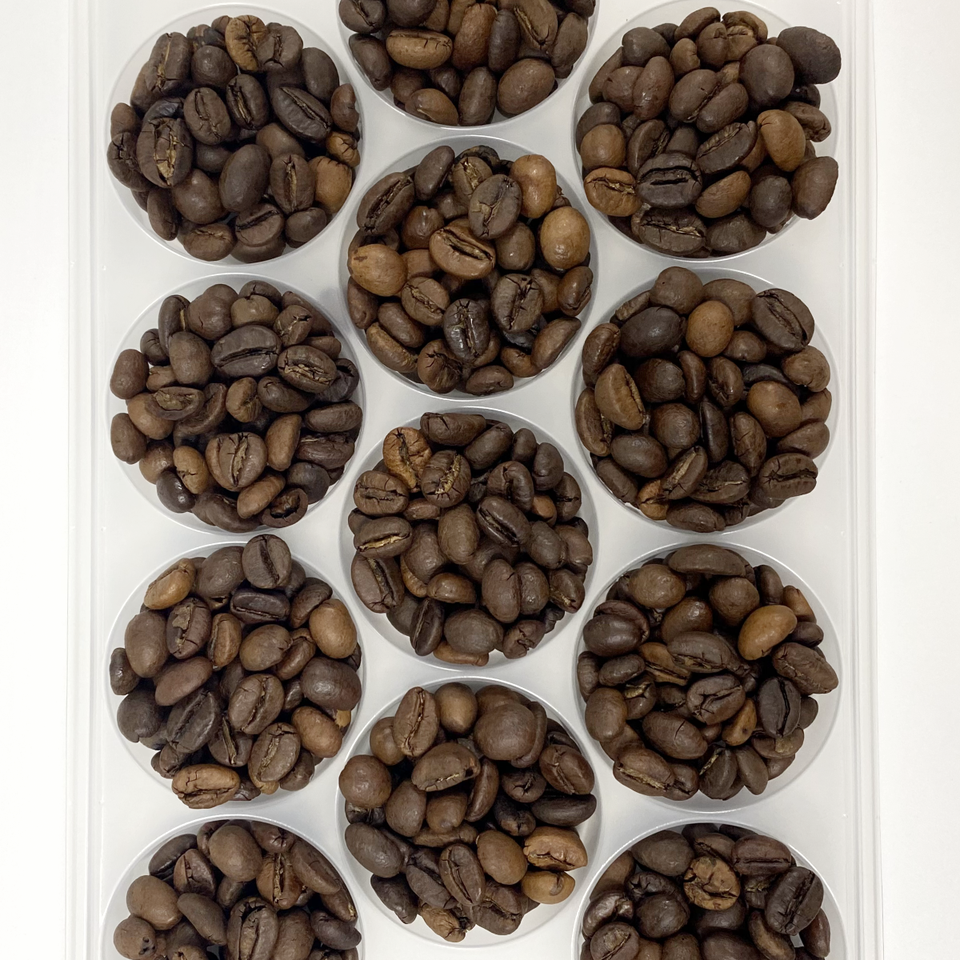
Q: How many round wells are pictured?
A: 12